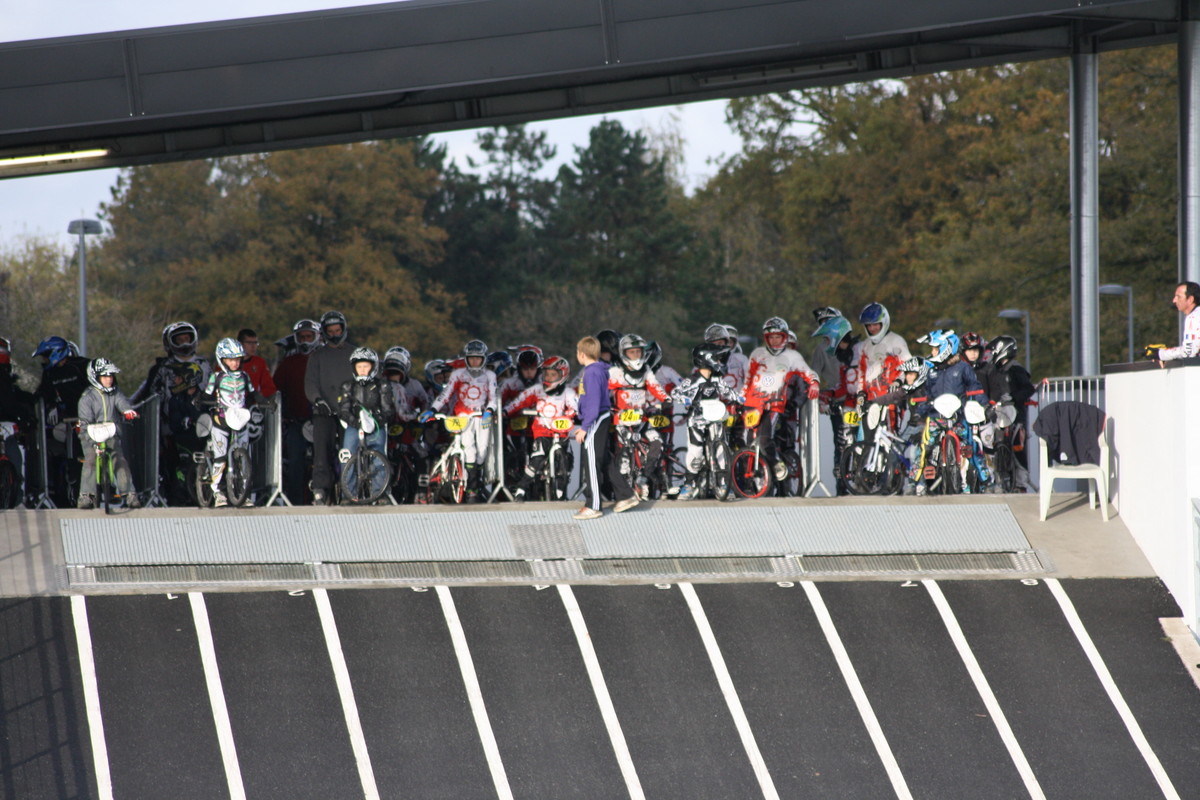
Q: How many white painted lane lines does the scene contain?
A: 9